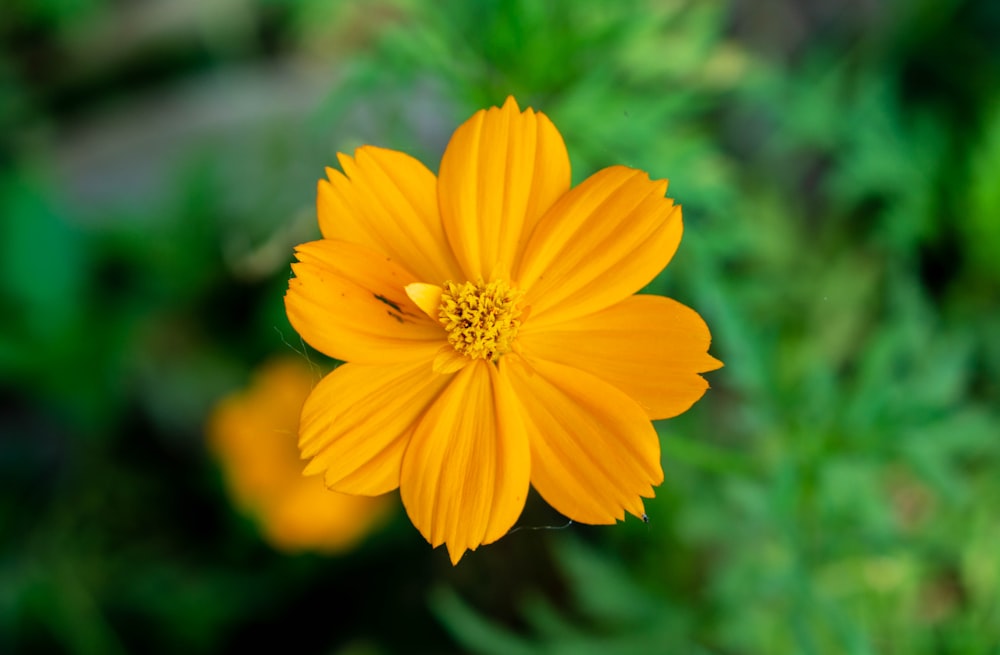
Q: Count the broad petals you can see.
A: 8